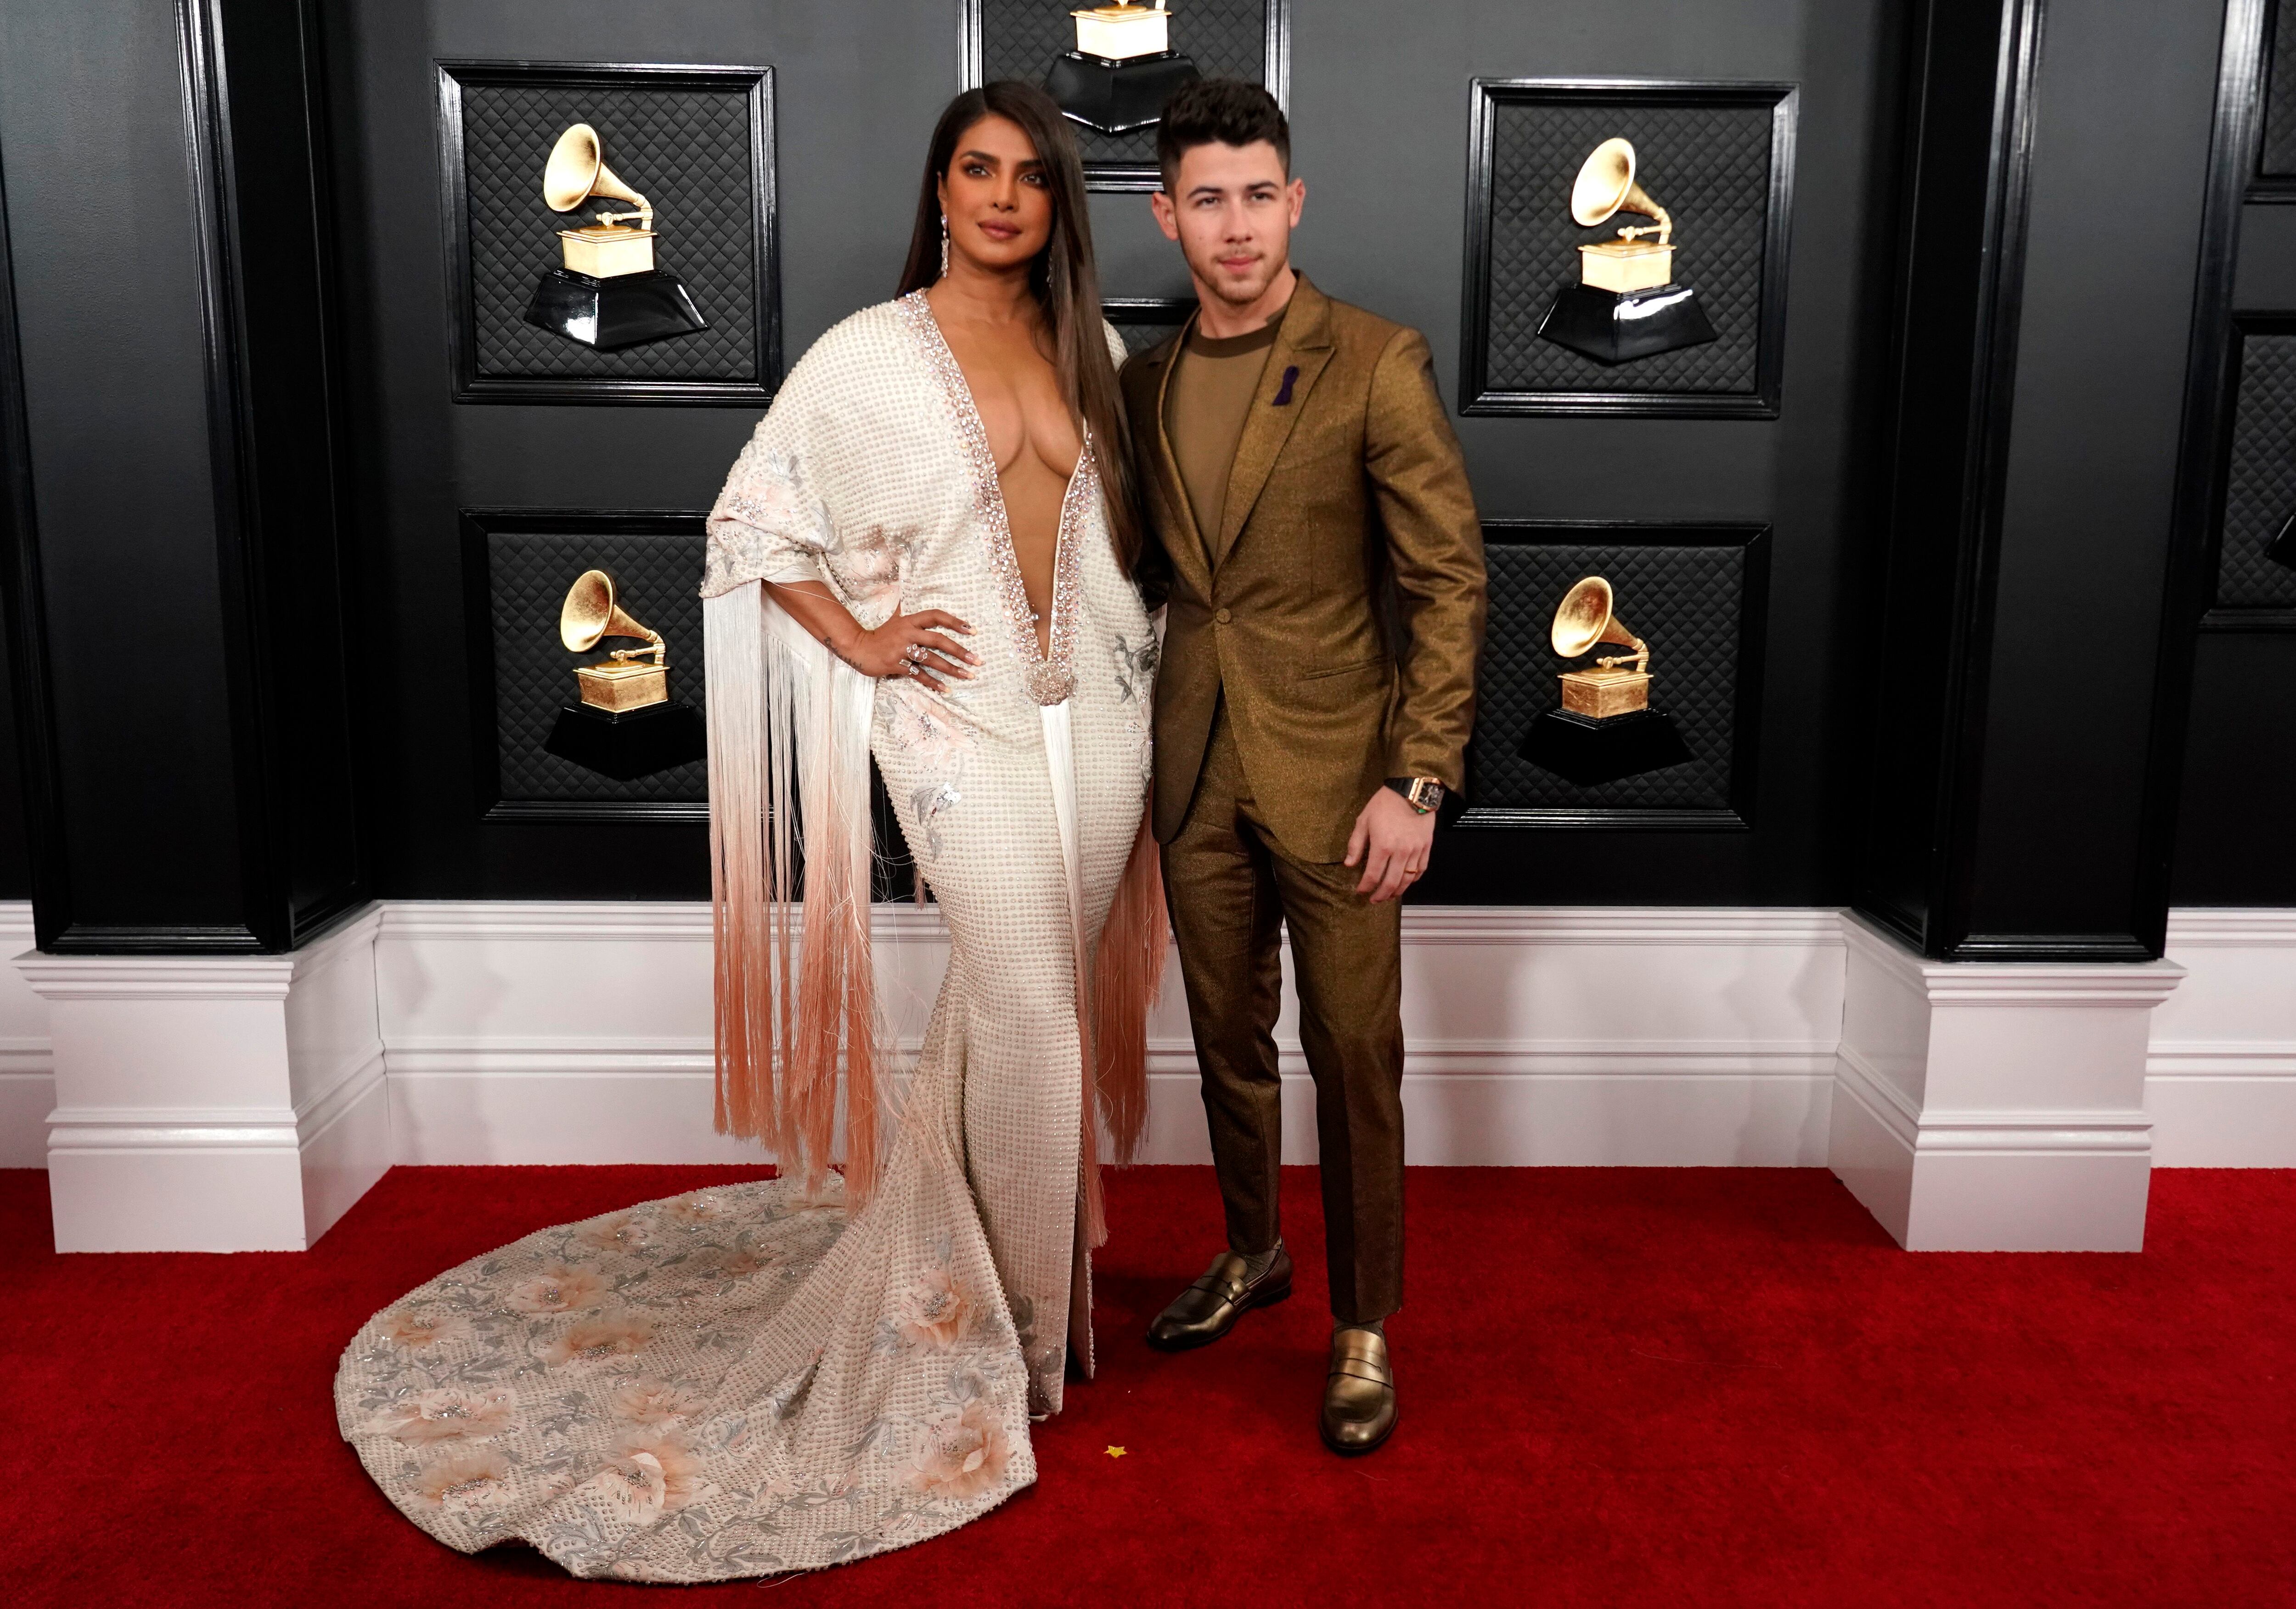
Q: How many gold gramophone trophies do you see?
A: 5